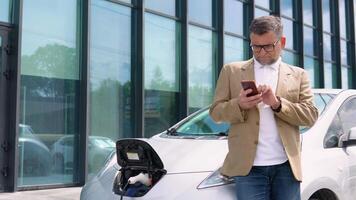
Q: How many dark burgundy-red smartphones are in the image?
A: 1